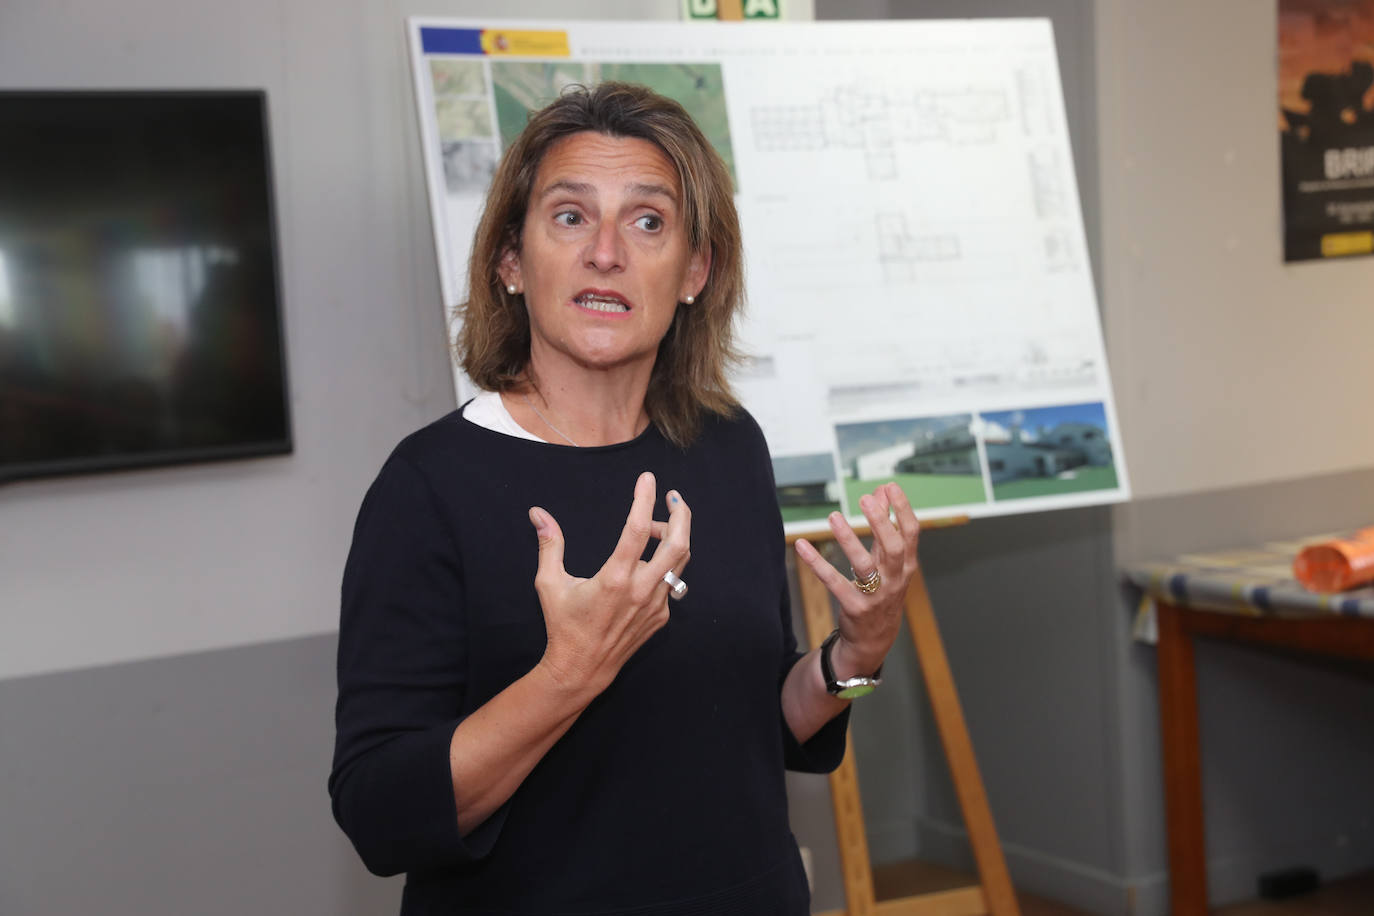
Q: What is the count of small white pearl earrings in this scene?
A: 2